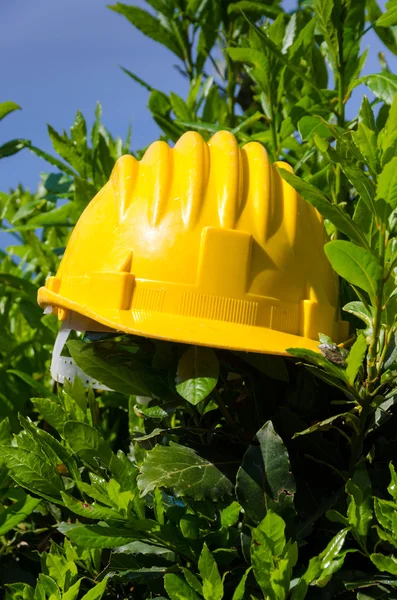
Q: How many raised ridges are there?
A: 6